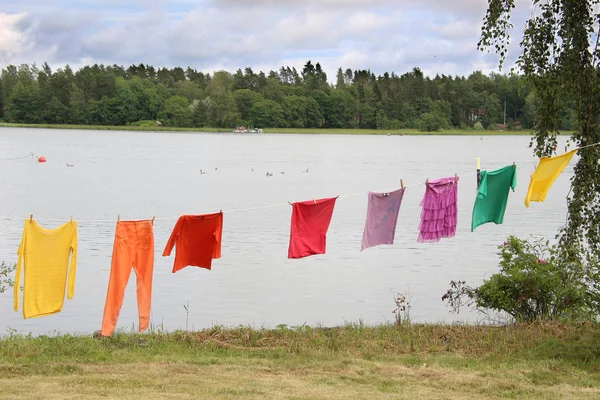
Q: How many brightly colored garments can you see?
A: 8